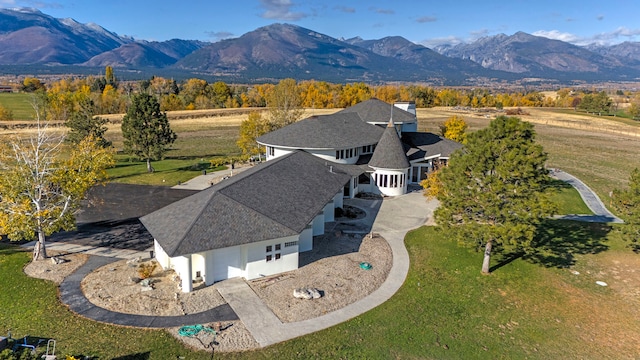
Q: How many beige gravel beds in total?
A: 4